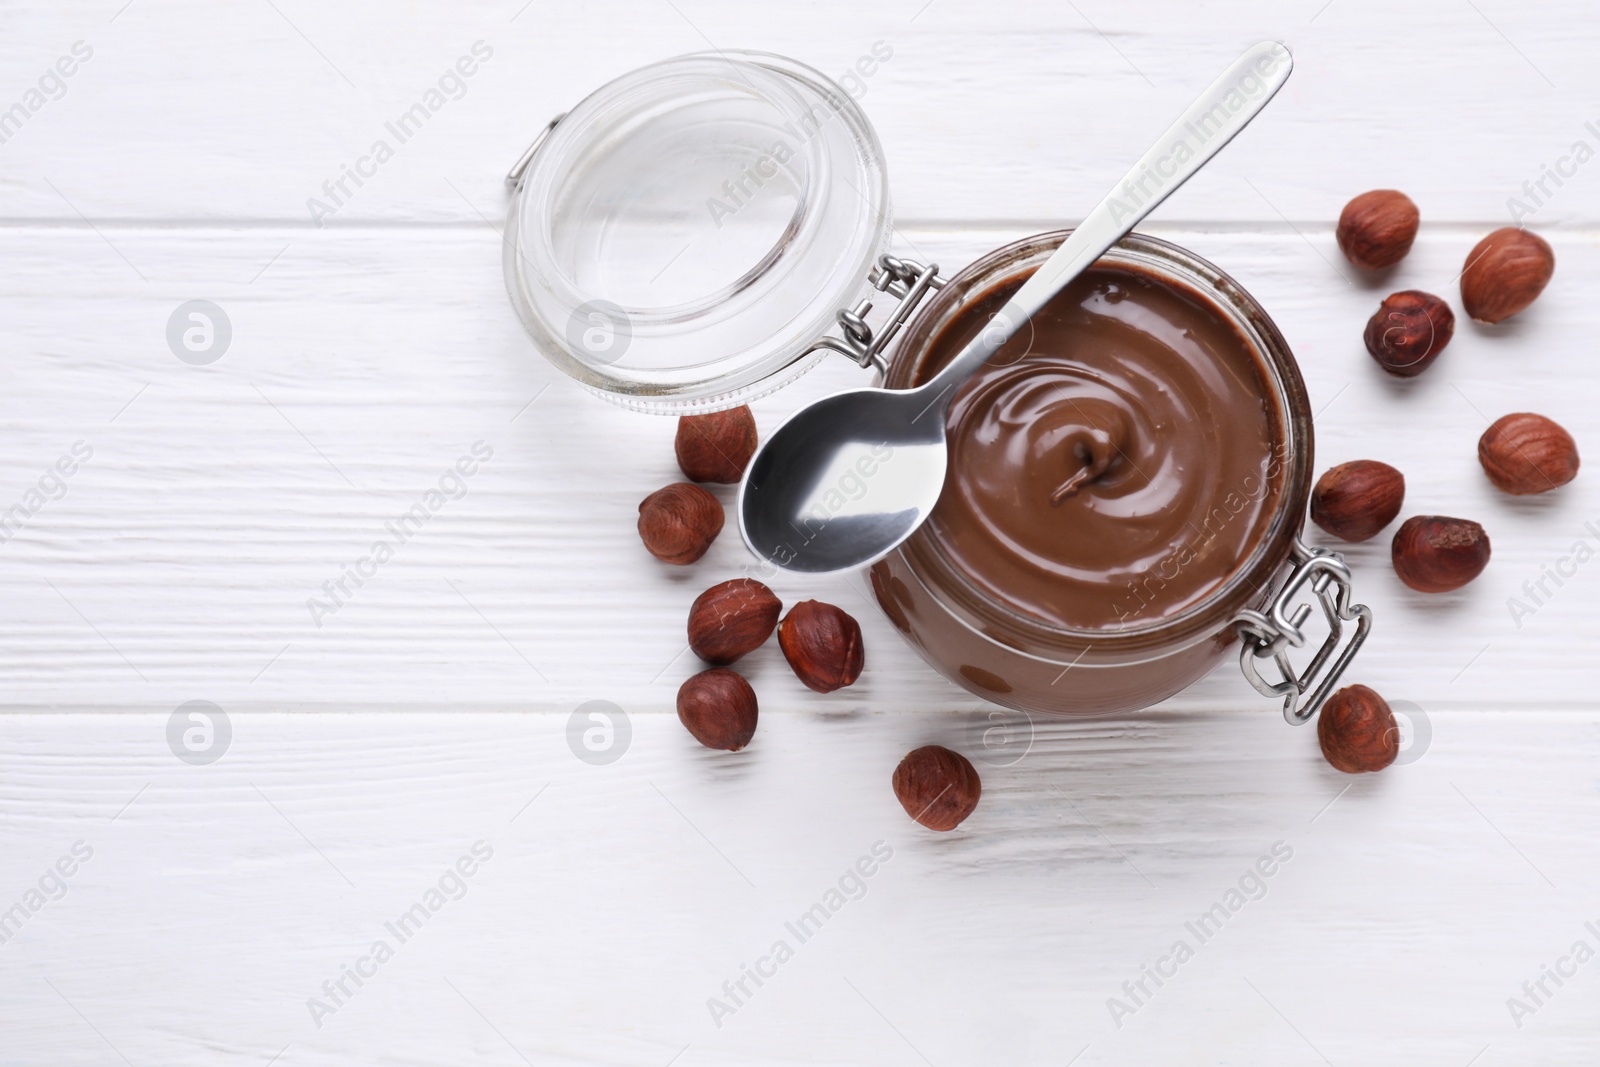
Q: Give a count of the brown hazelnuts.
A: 13